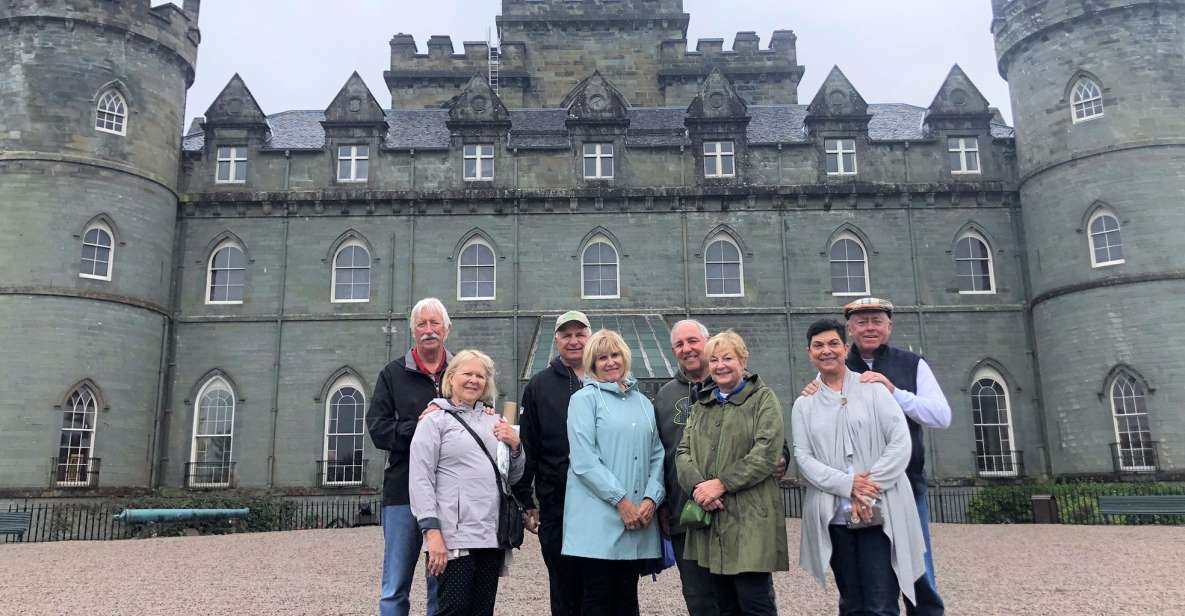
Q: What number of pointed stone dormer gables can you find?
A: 7